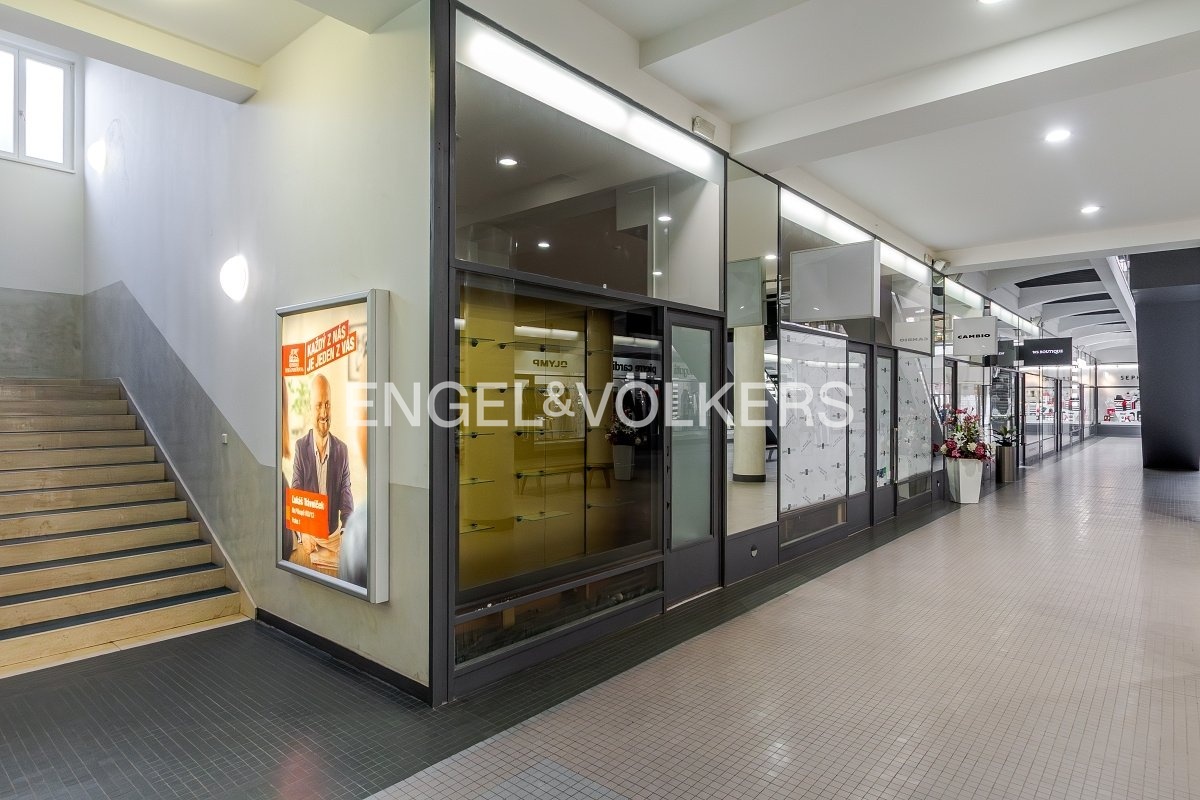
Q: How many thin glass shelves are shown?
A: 15